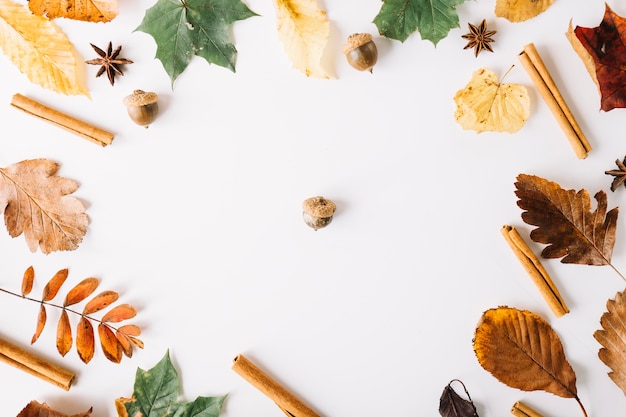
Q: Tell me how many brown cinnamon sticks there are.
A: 6